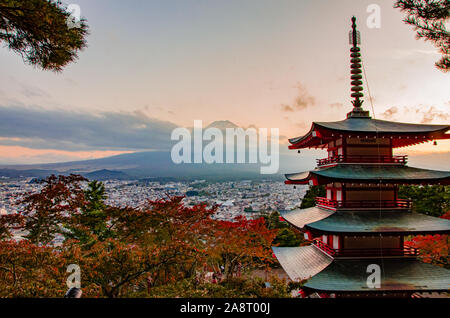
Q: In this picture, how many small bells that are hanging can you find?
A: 3